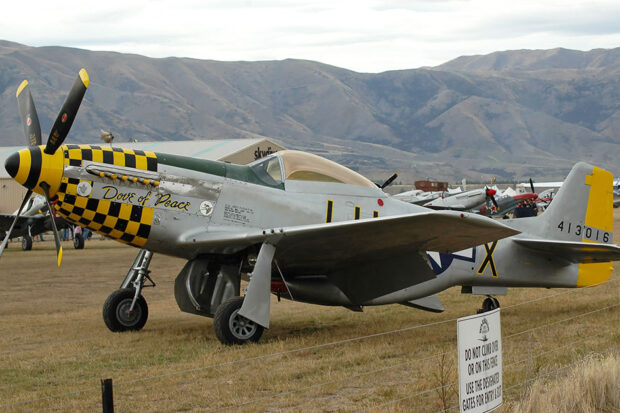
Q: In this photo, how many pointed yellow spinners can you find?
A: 1